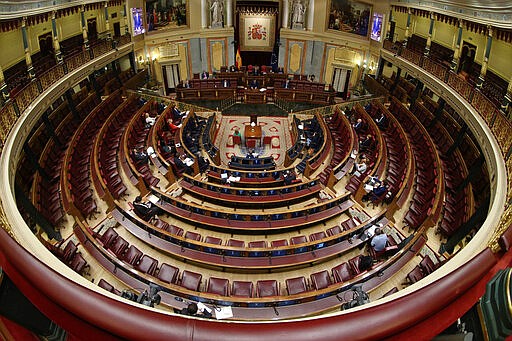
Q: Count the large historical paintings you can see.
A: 2